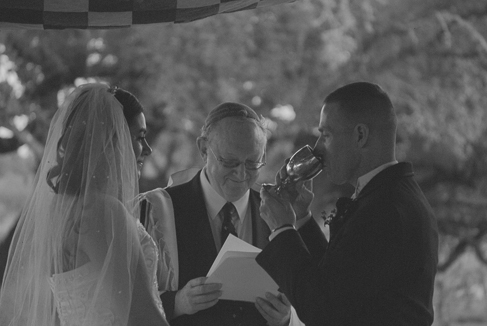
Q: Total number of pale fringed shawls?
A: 1